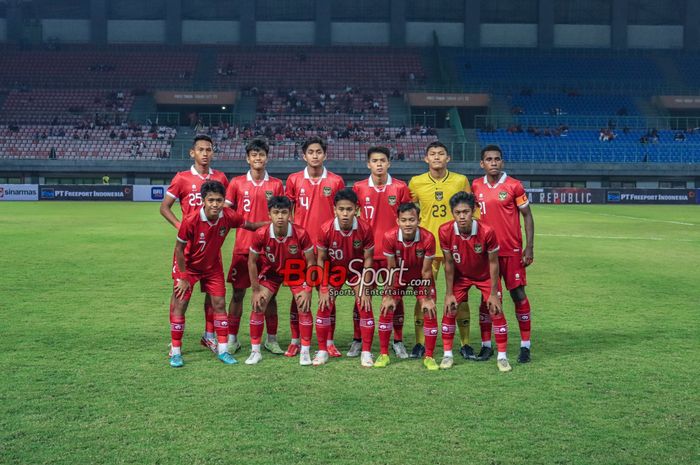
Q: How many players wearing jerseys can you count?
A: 11